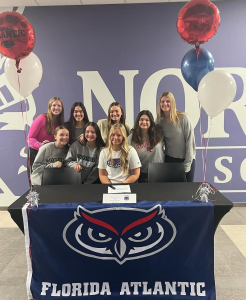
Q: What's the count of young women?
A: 8